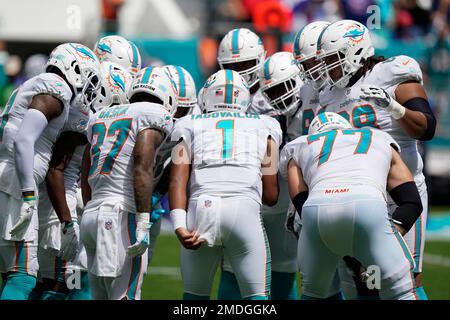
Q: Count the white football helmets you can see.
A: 11